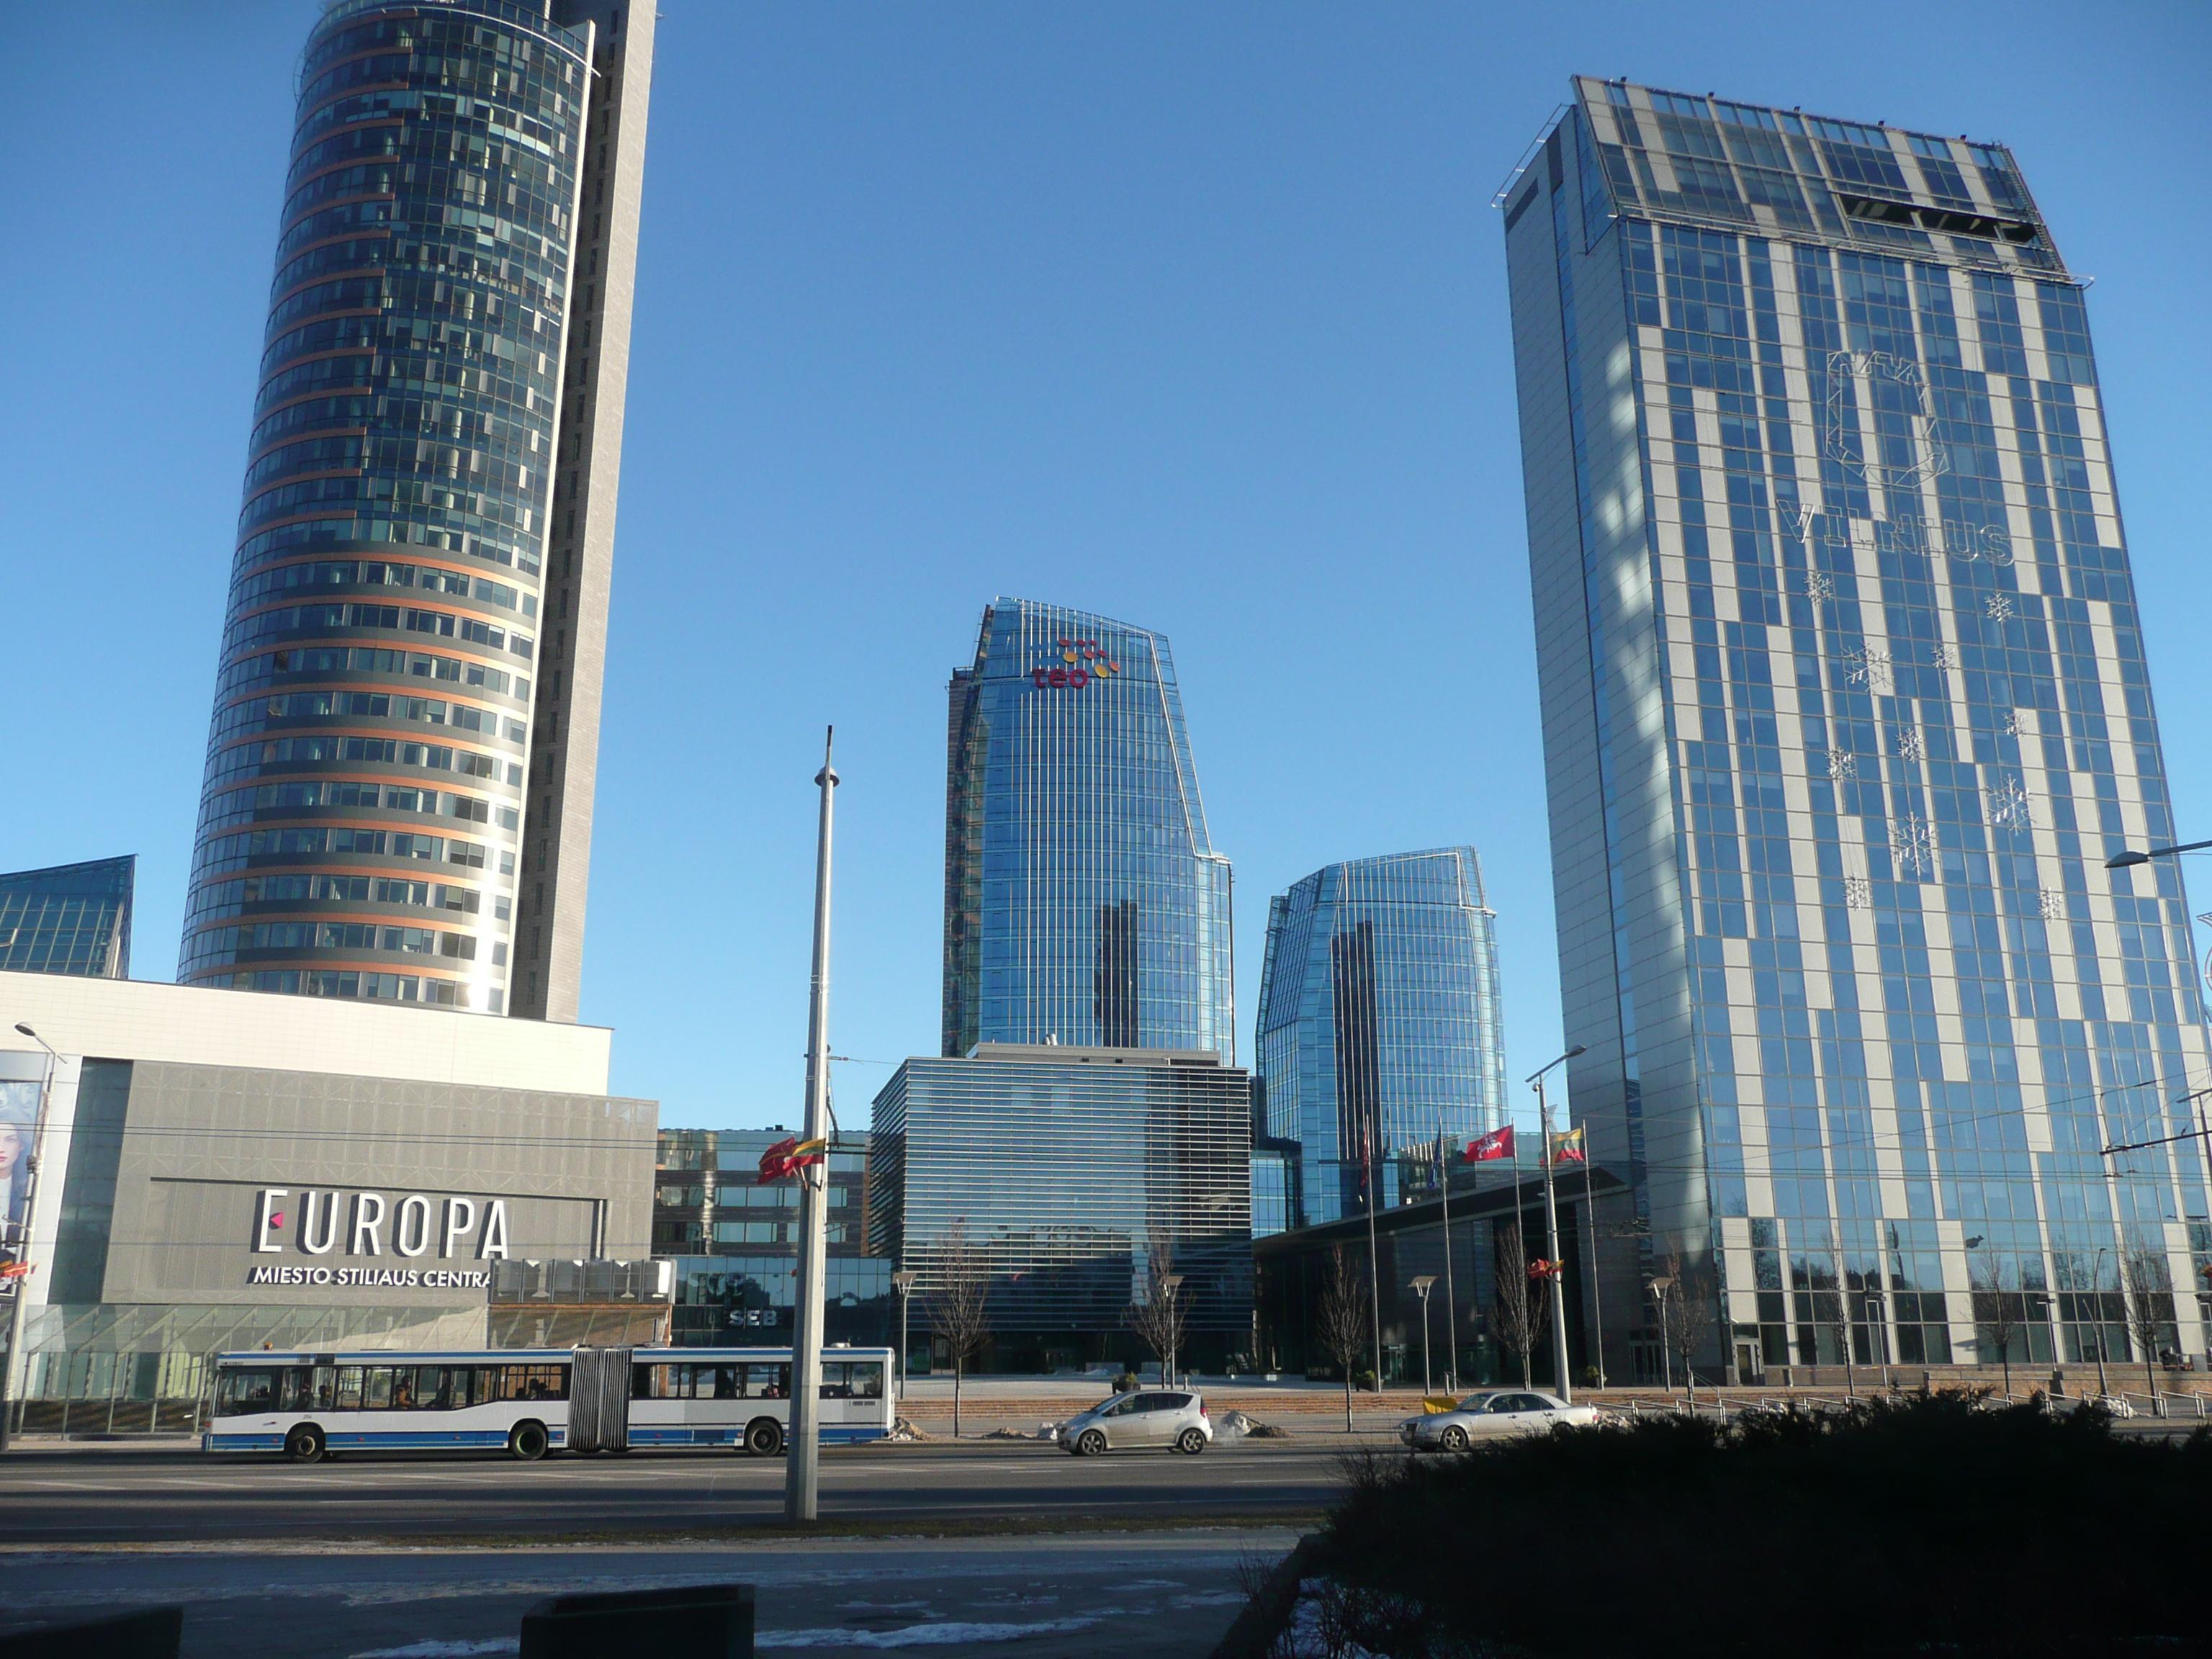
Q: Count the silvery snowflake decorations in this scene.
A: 11